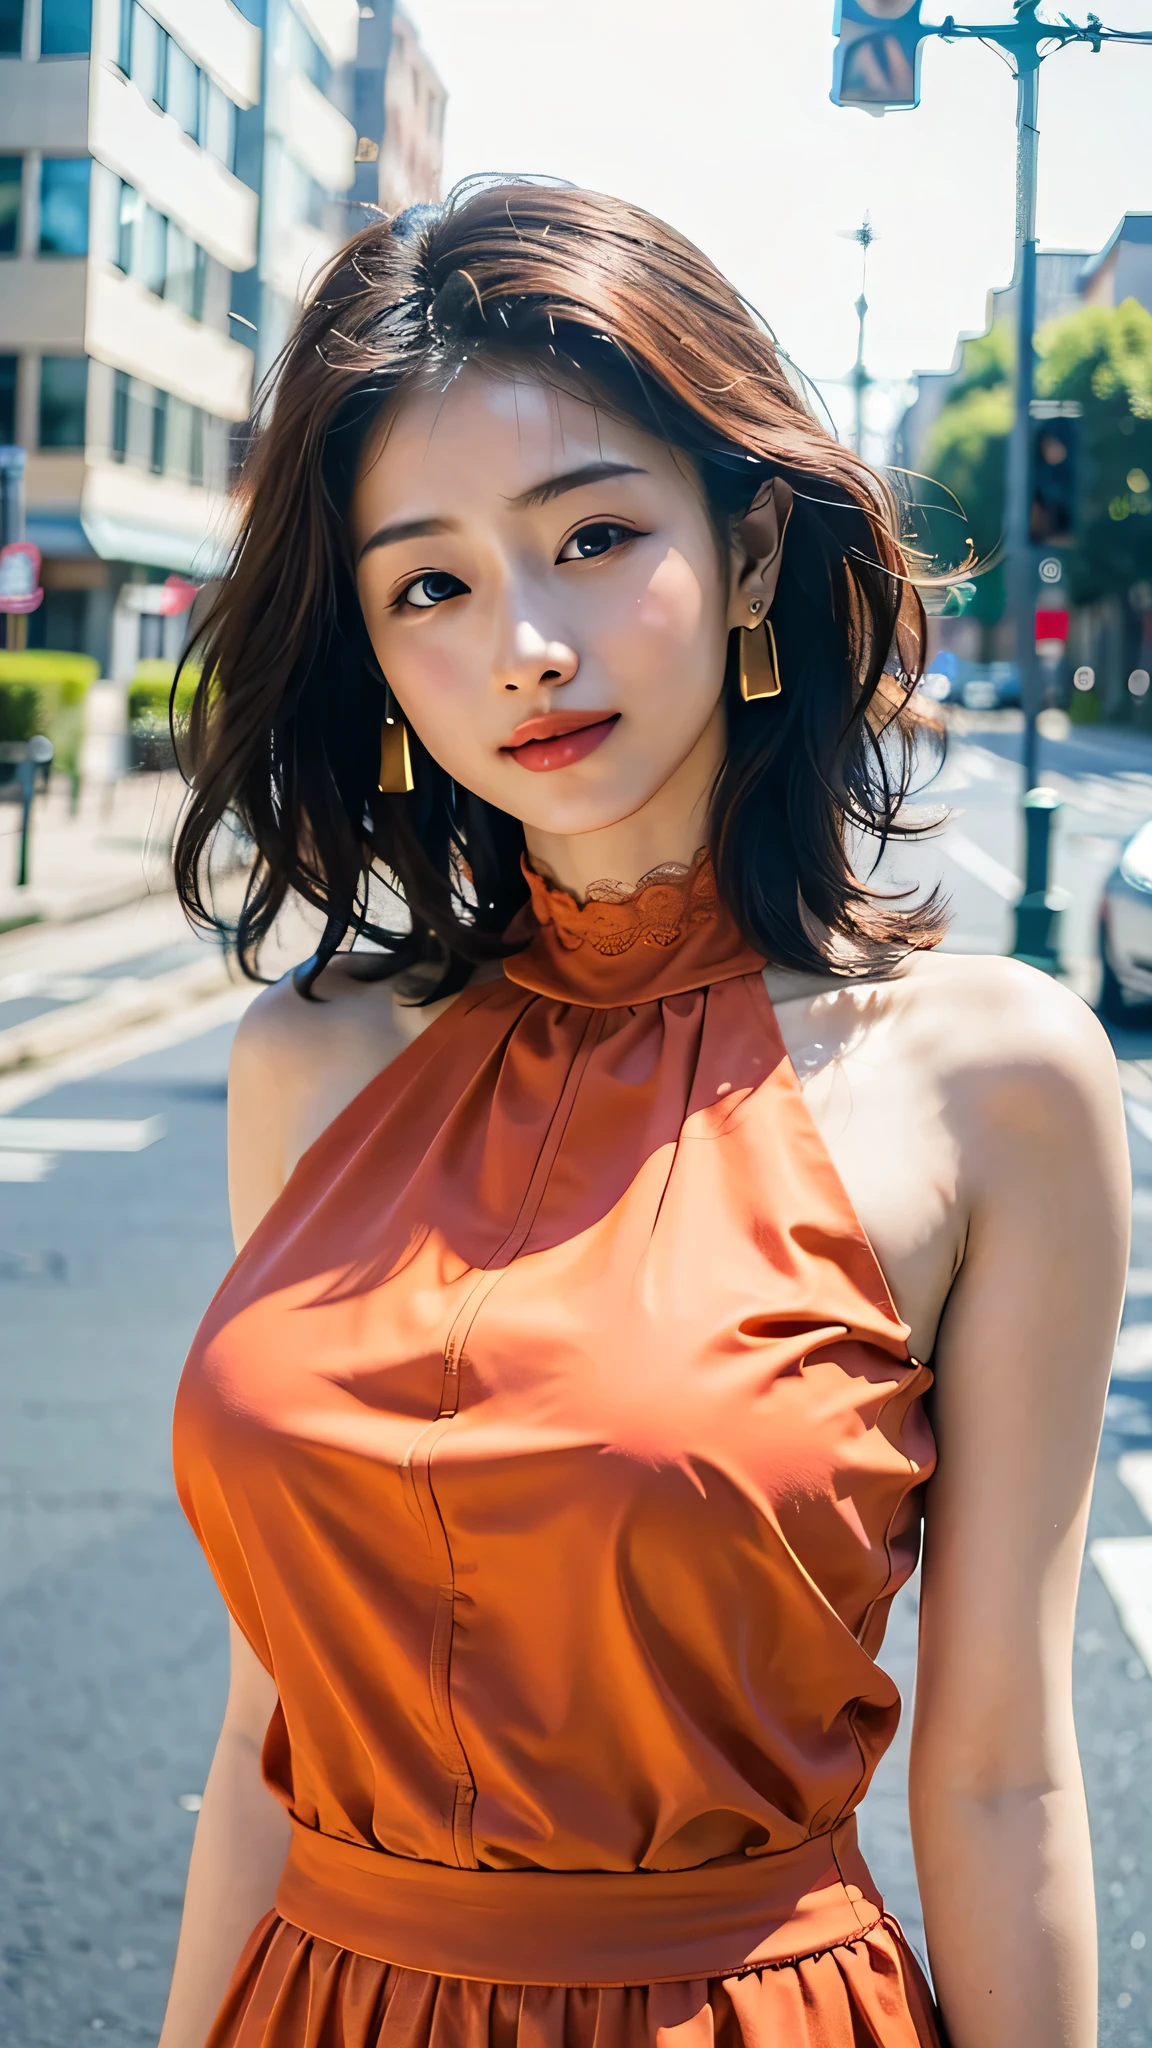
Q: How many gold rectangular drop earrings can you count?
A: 2